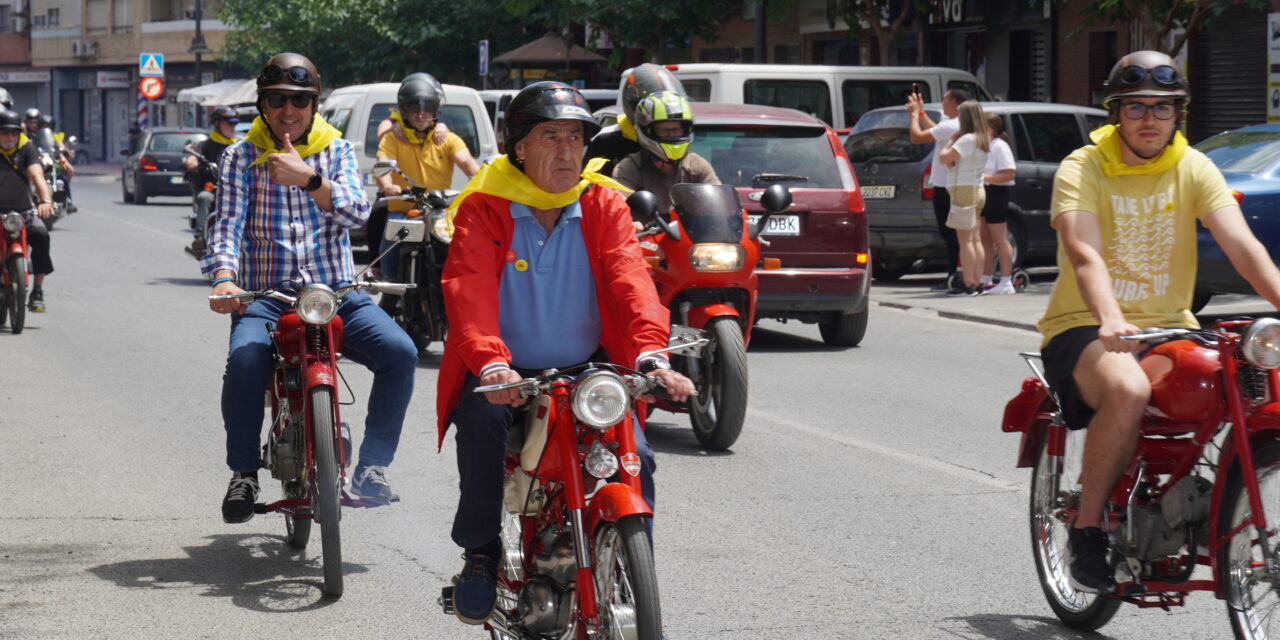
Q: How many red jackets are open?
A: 1